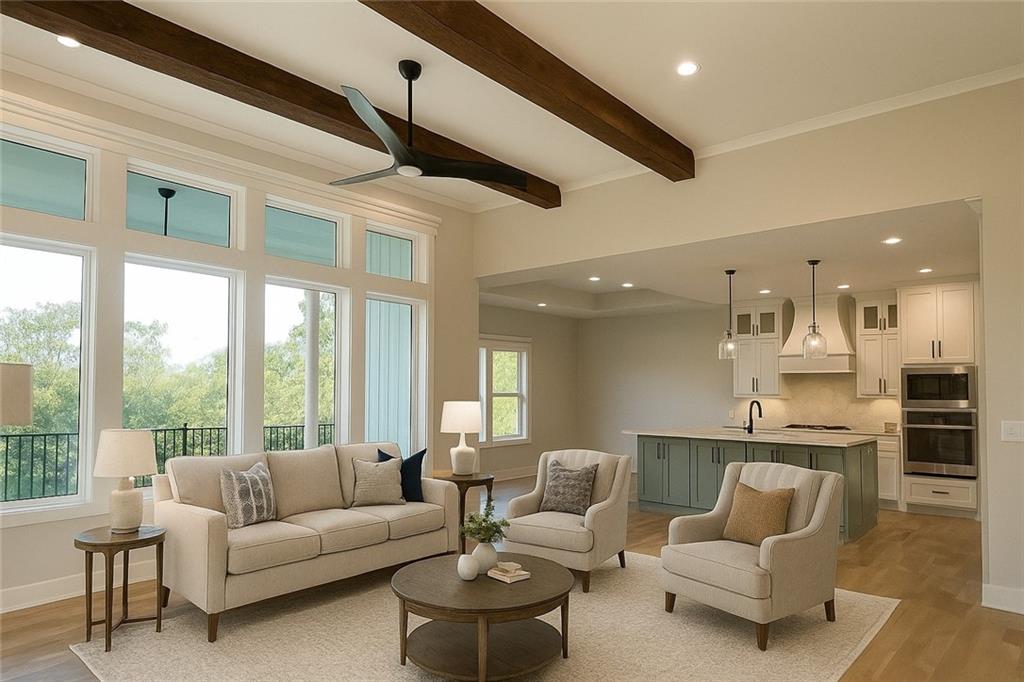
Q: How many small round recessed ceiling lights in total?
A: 9